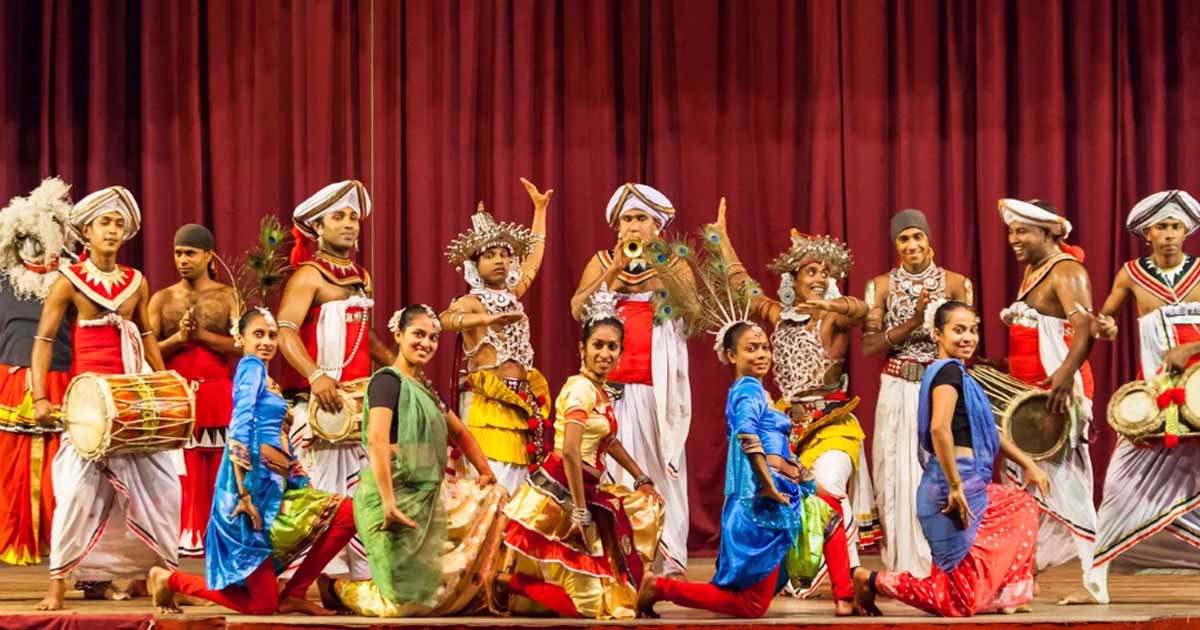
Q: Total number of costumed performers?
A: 15